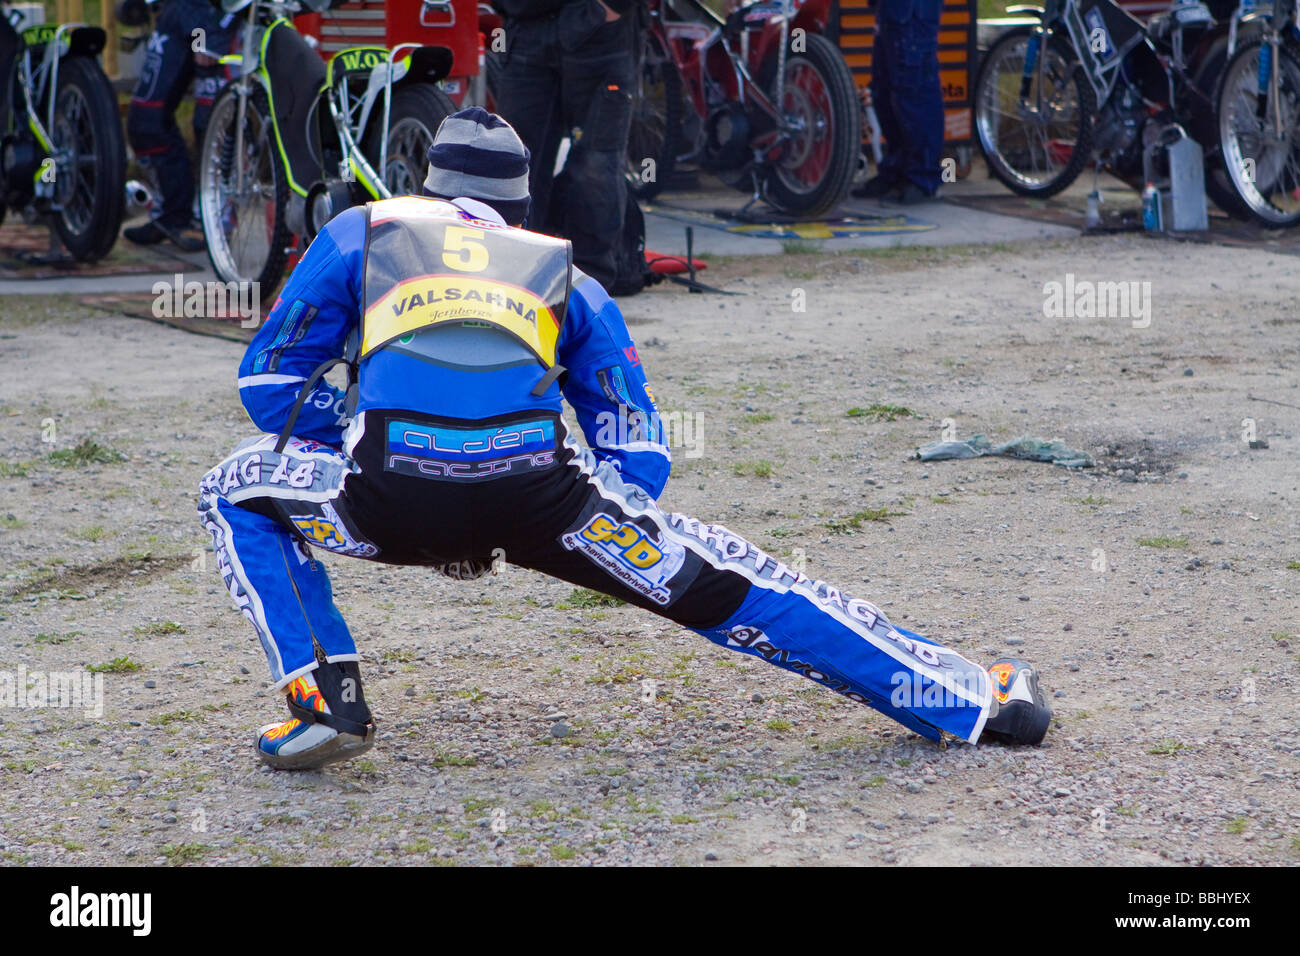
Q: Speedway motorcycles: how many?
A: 5